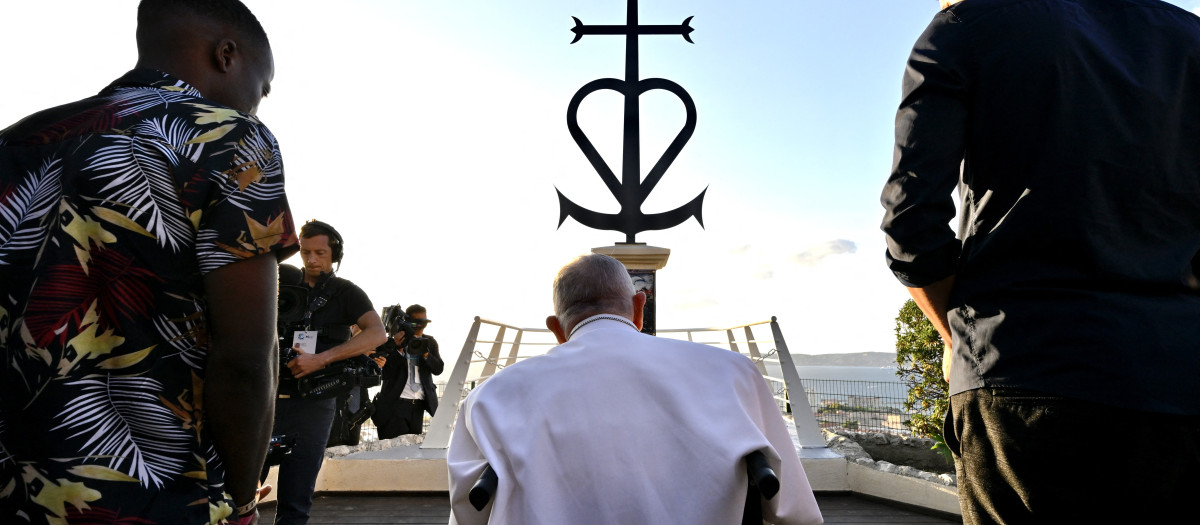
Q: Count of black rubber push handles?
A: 2